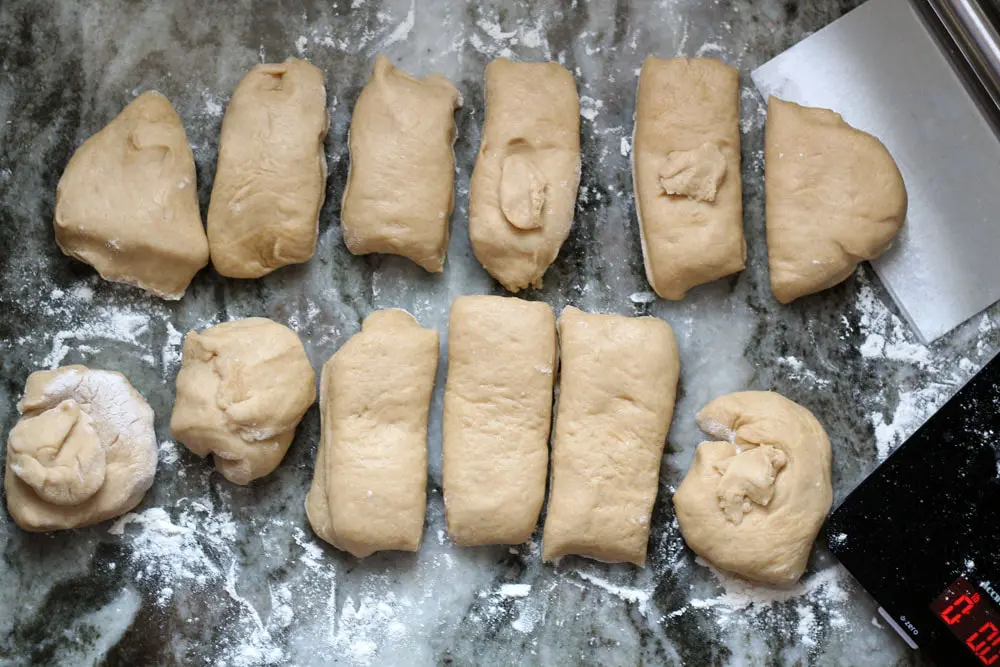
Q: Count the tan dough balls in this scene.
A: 12